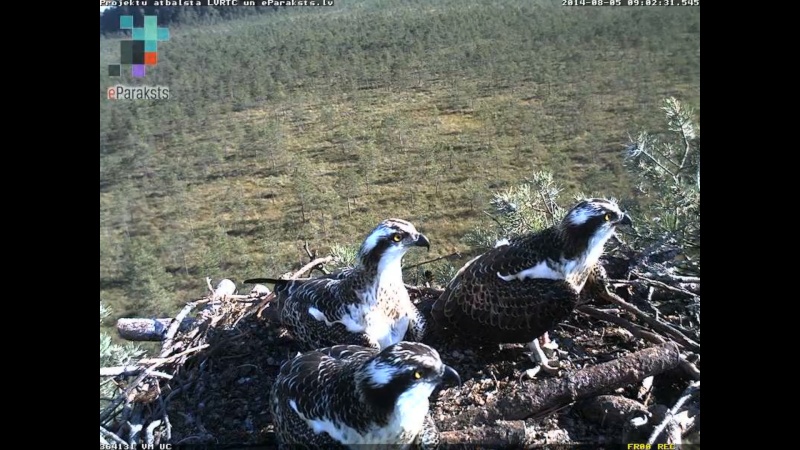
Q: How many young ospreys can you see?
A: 3